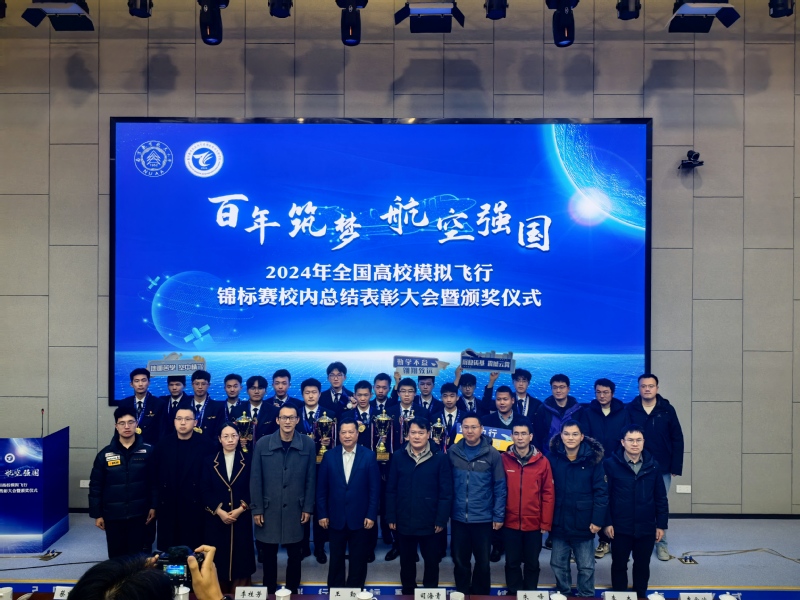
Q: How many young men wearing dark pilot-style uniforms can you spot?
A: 15